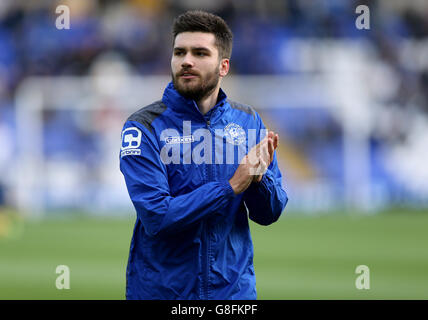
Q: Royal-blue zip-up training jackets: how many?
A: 1